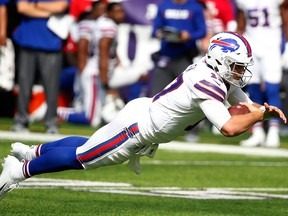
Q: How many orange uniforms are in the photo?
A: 0